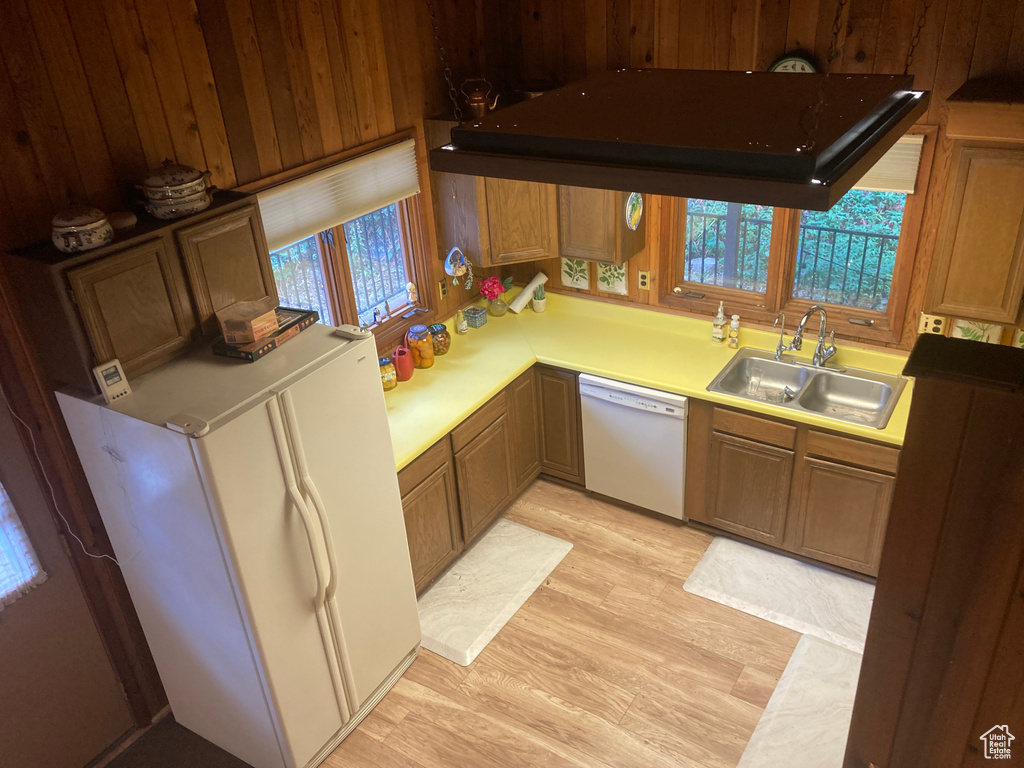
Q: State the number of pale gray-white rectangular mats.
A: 3